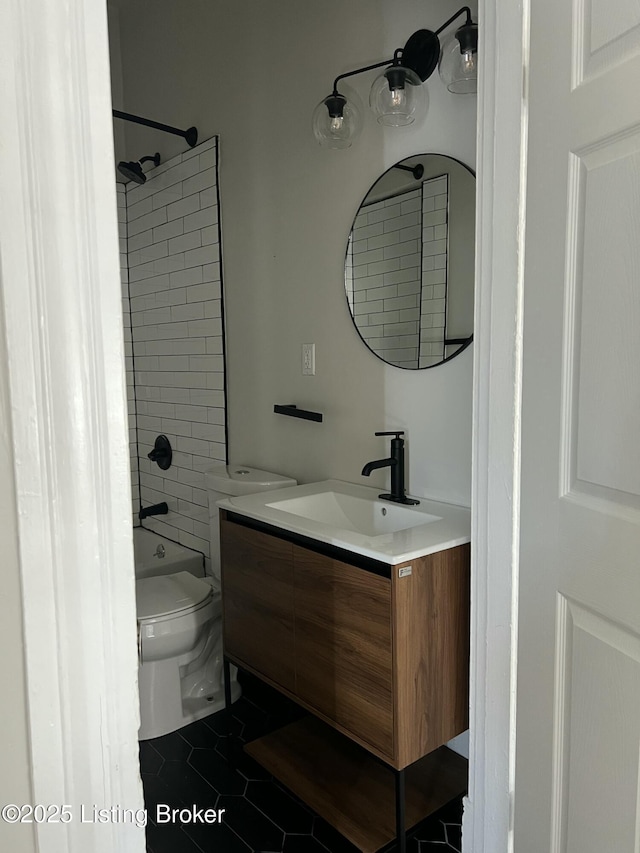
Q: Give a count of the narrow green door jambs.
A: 0